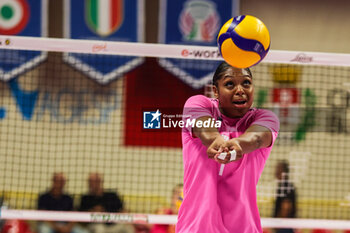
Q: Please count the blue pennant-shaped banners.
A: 3